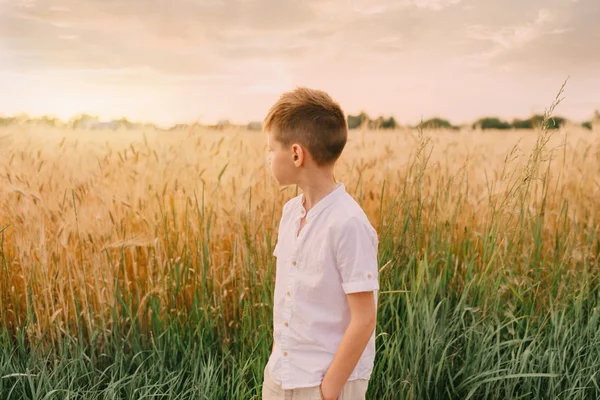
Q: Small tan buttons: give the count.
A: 6